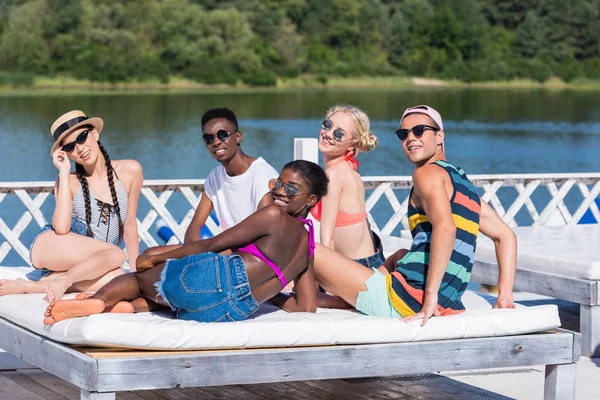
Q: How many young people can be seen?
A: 5